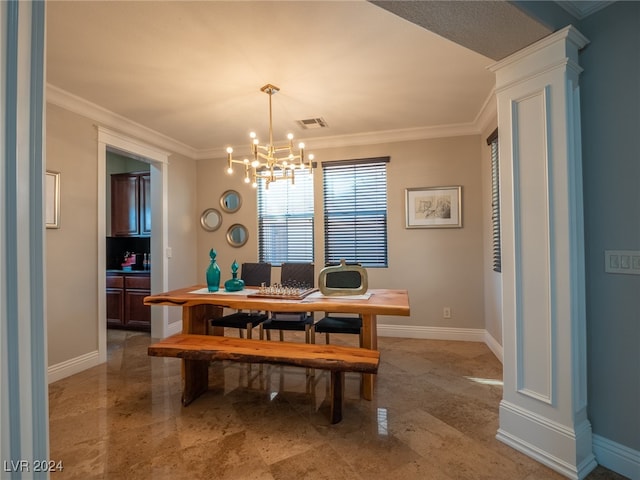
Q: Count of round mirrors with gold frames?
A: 3